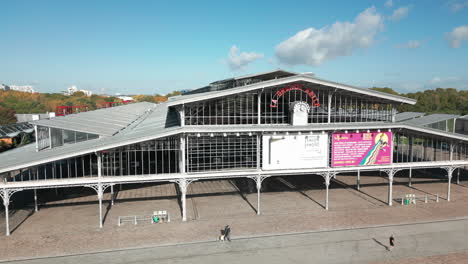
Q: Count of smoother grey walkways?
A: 1